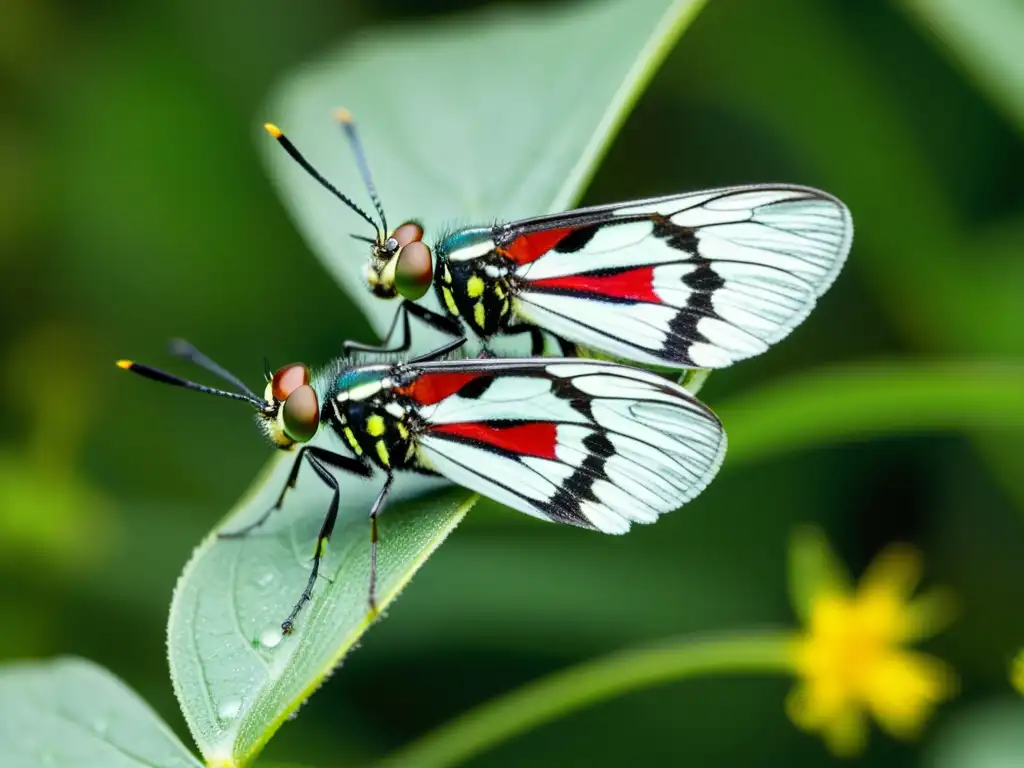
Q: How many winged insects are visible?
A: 2